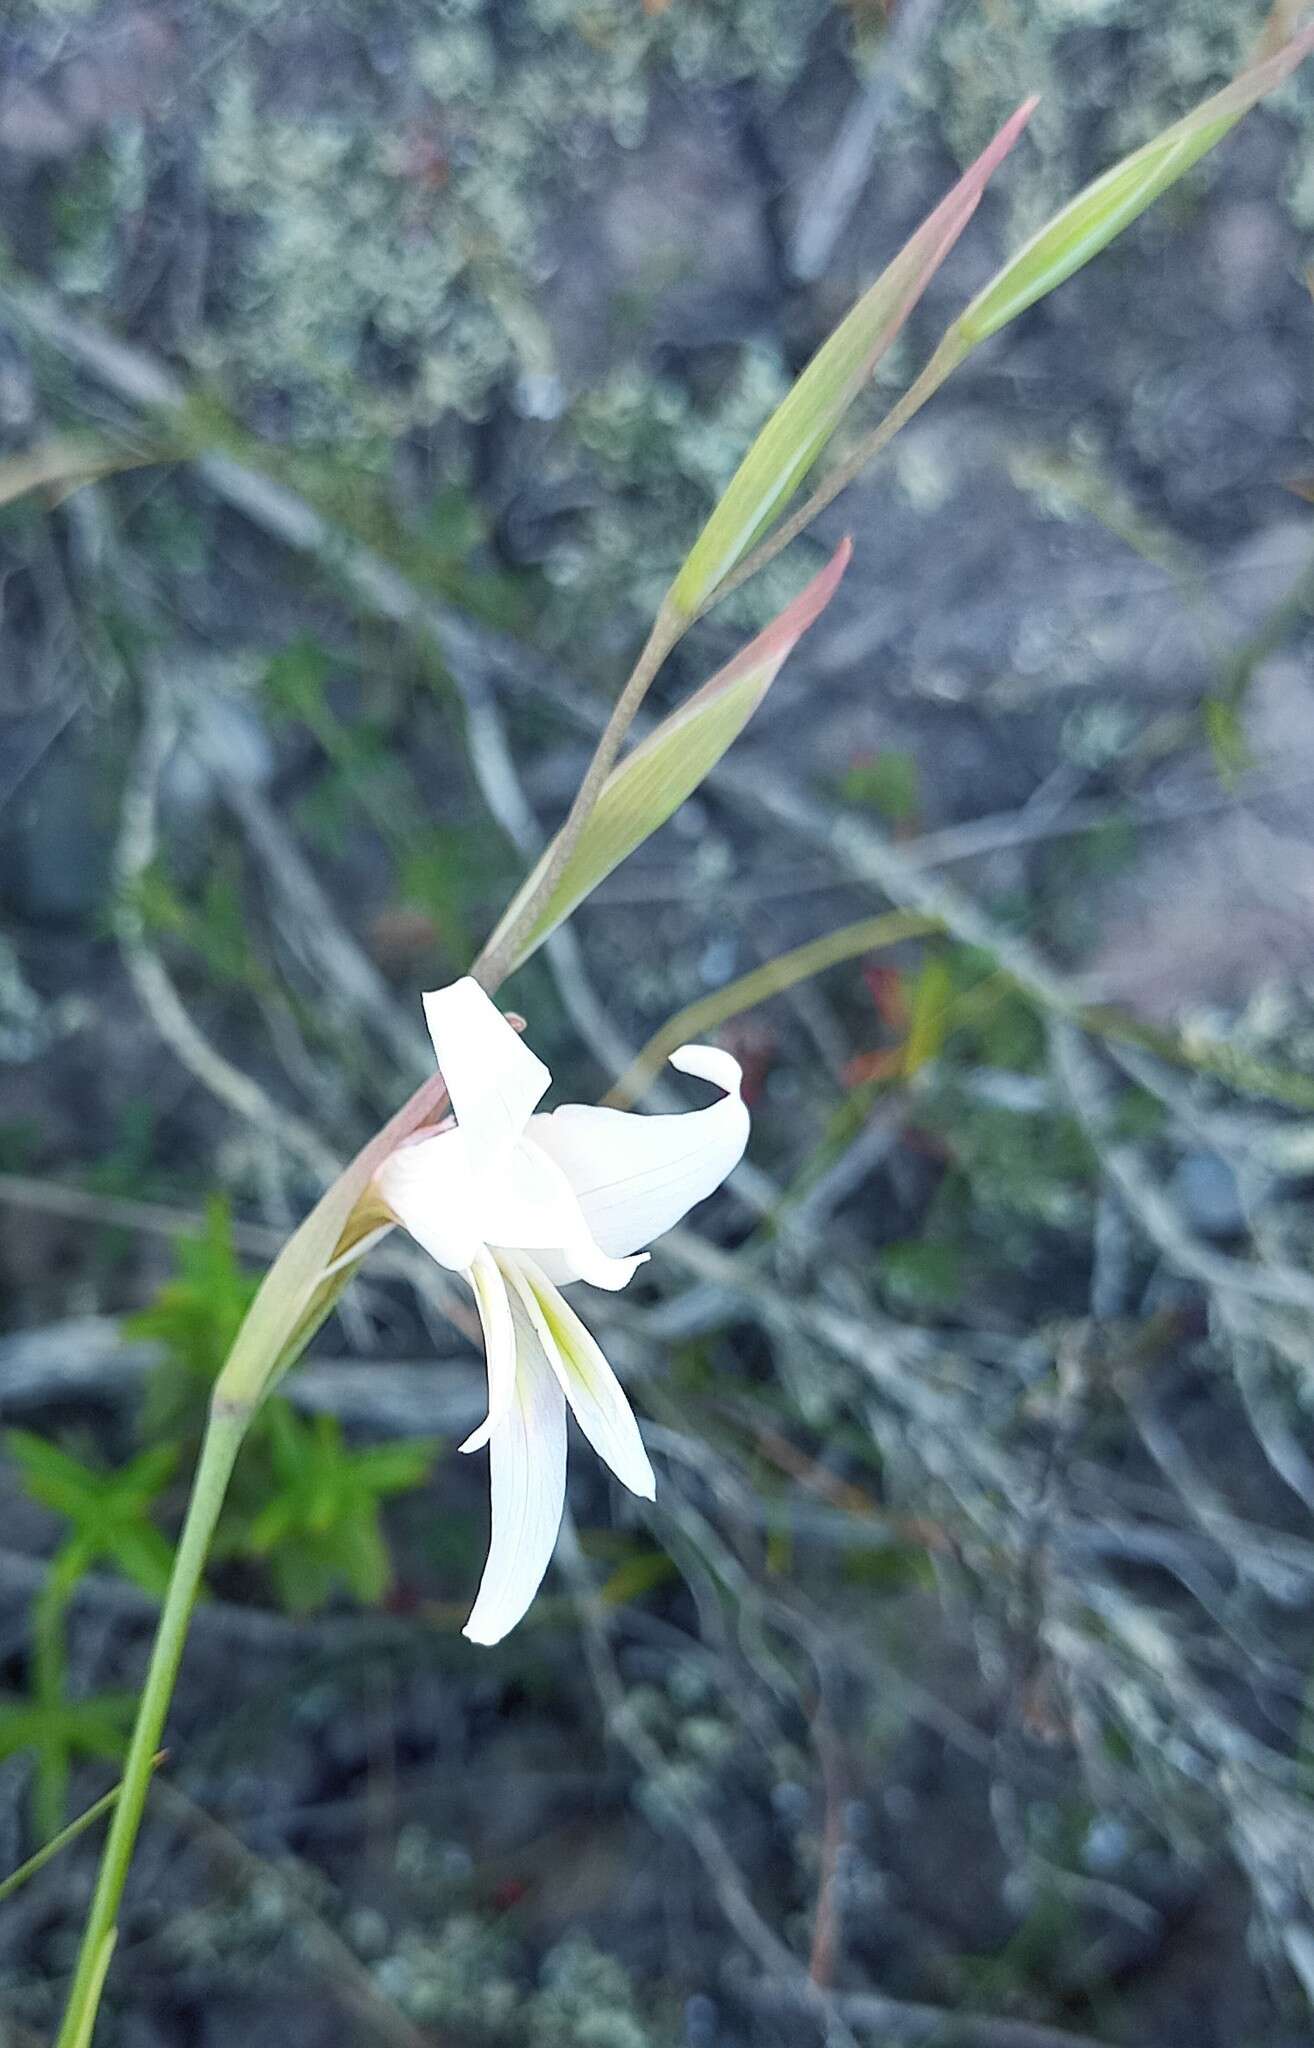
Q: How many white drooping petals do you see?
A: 3